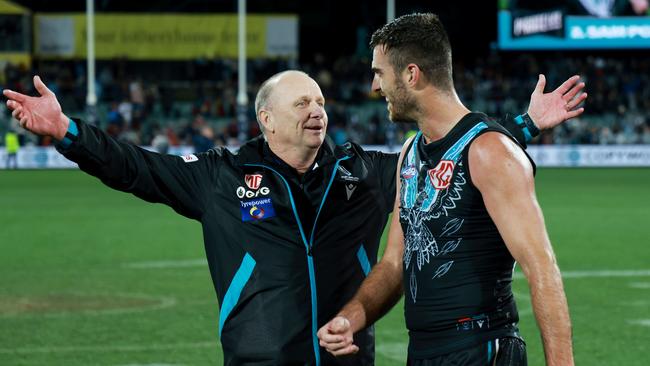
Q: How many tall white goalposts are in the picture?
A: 3